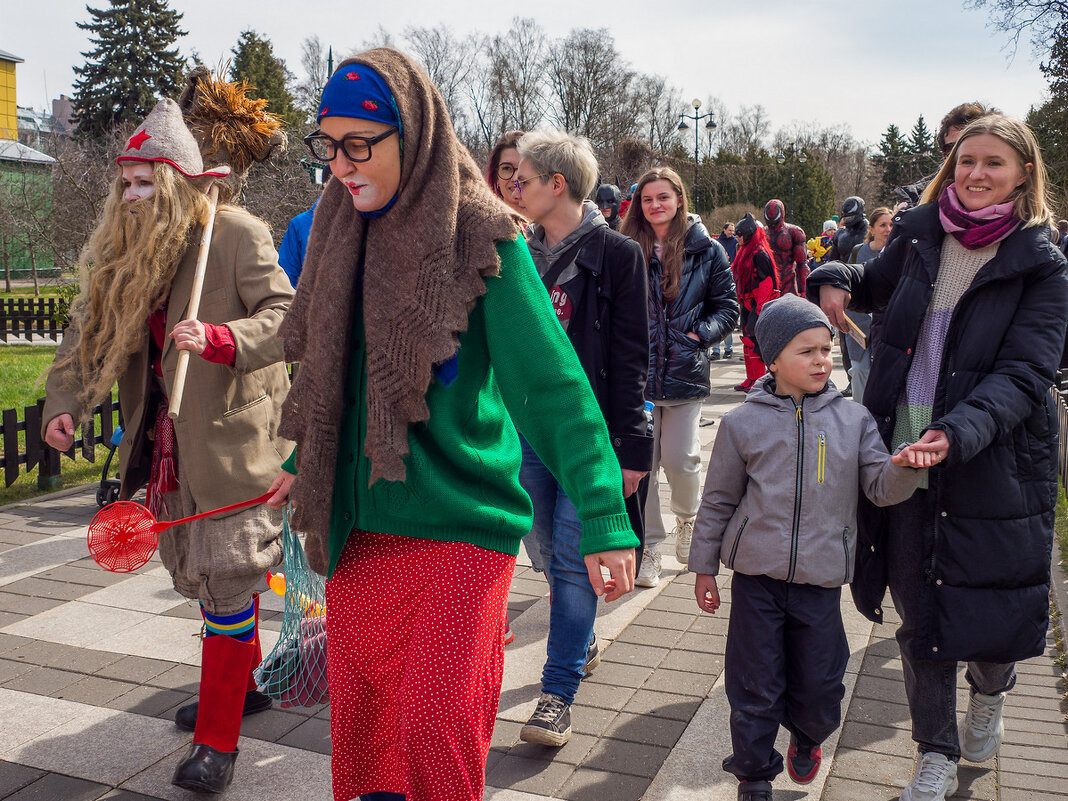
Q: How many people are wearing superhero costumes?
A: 4